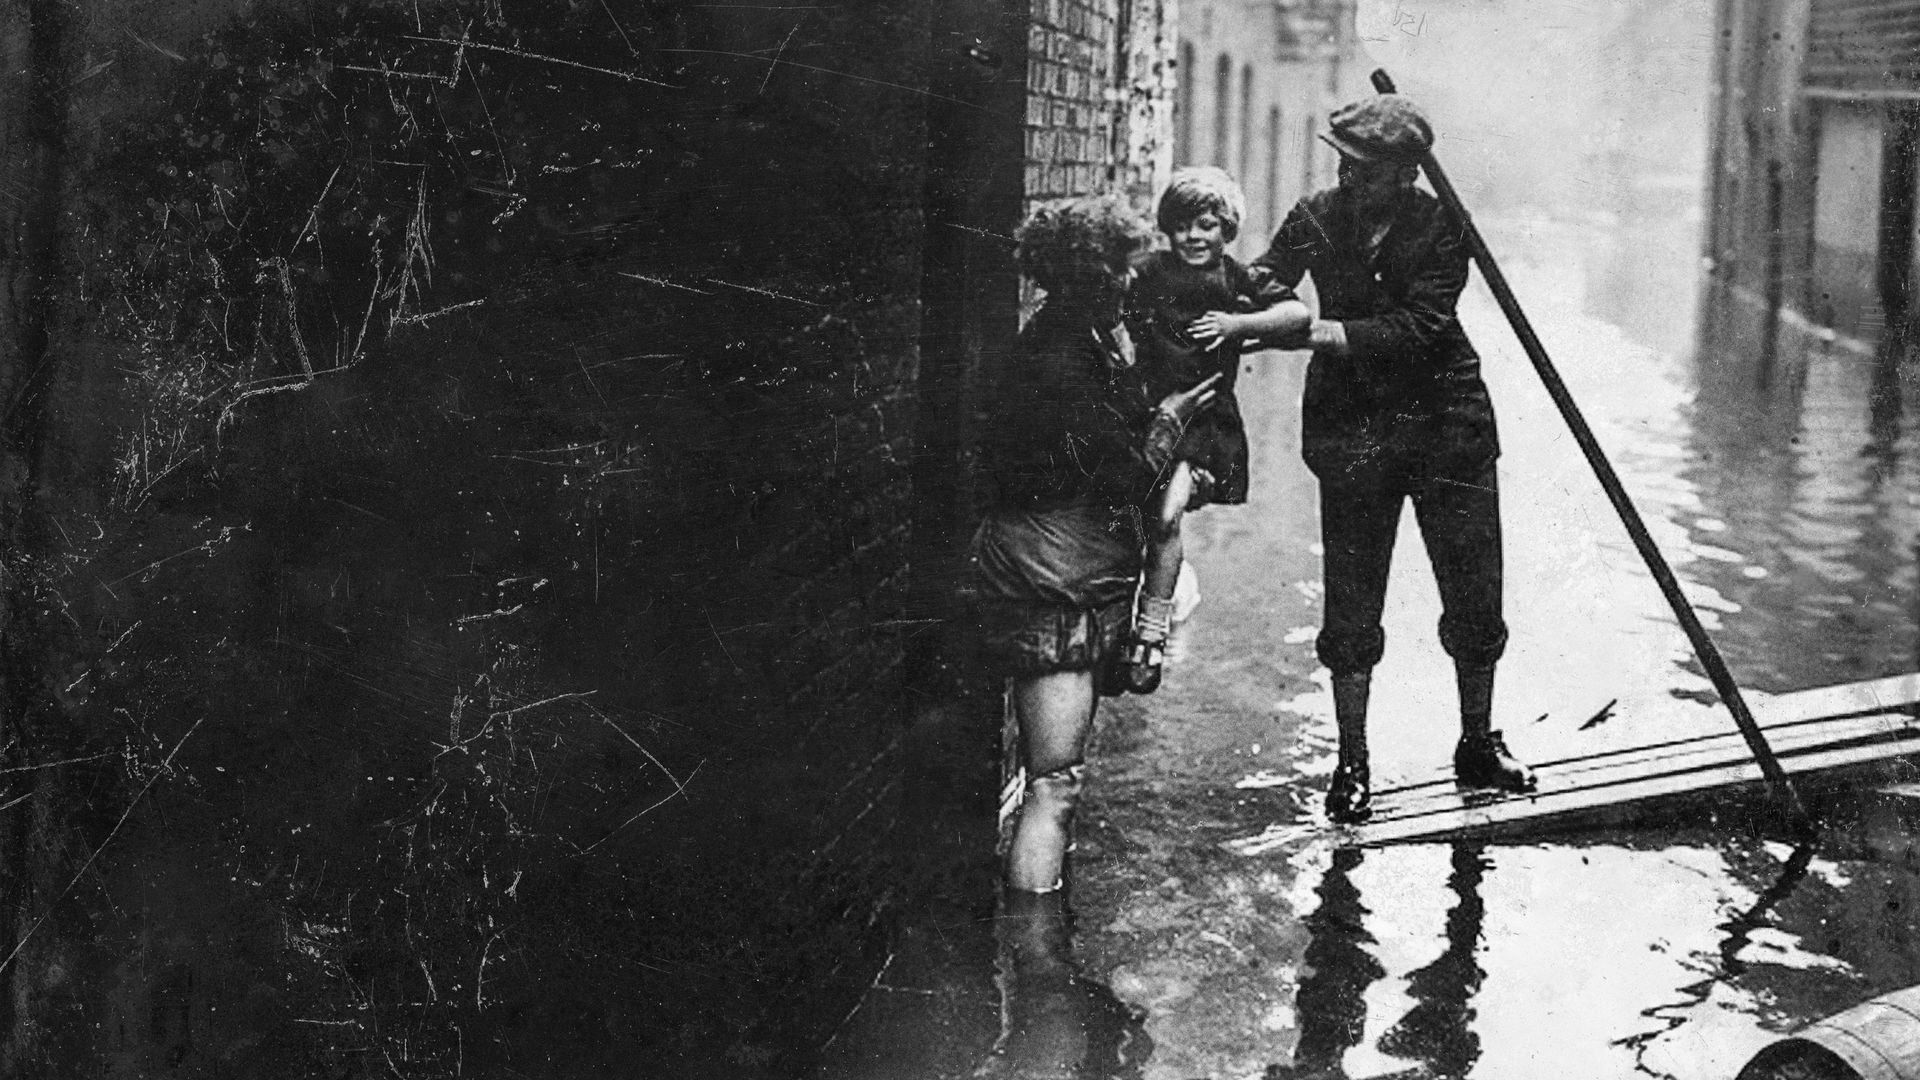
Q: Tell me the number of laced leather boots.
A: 2